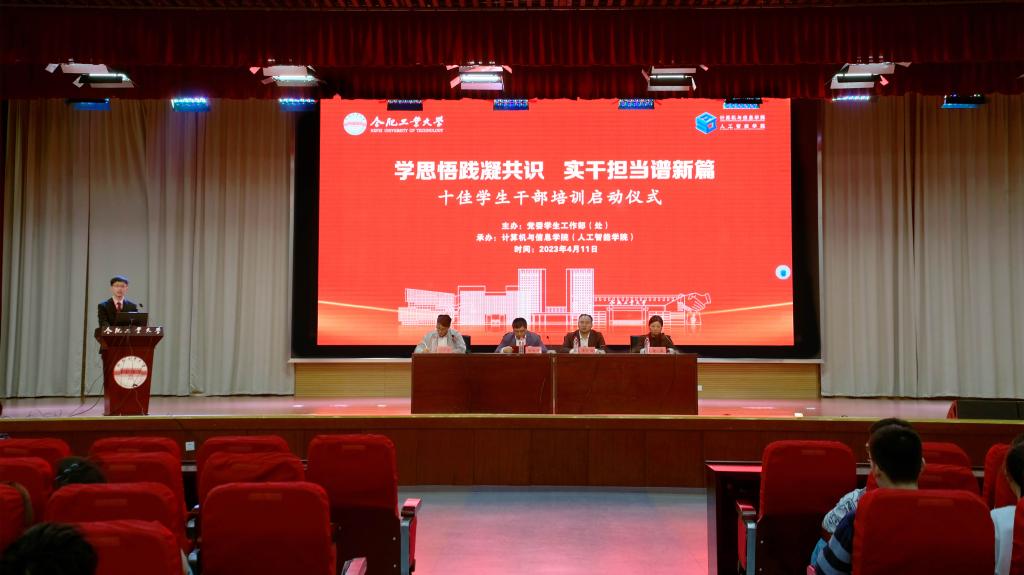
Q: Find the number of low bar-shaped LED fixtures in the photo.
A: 9